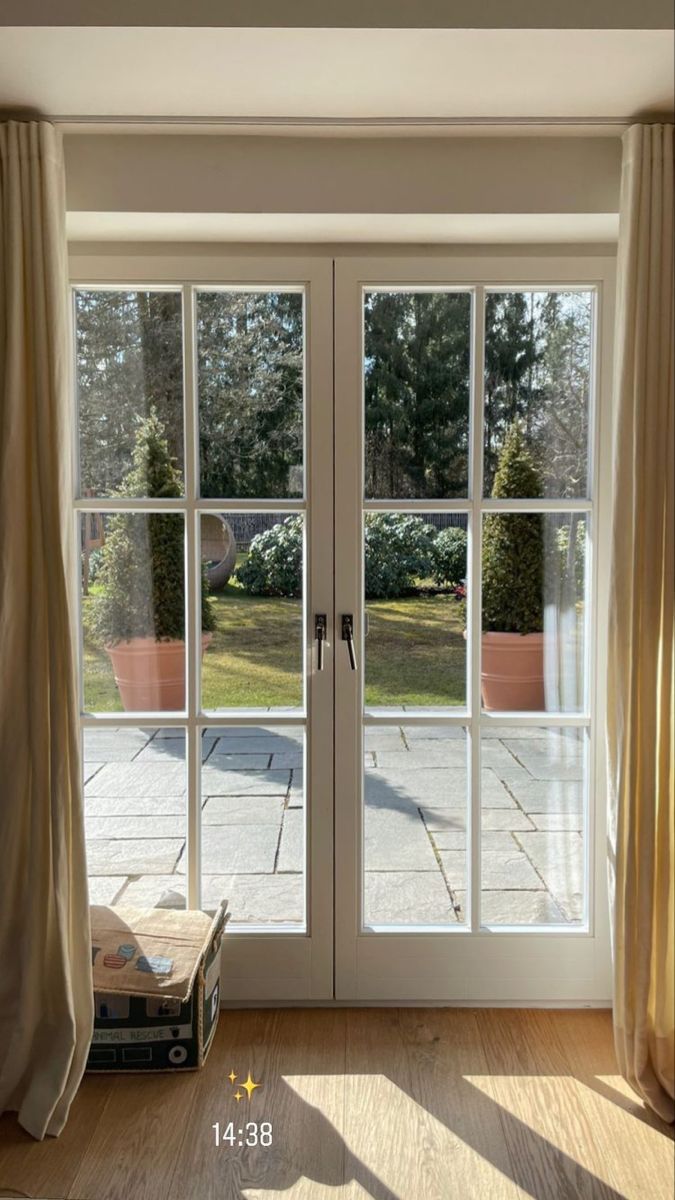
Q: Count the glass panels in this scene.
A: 12